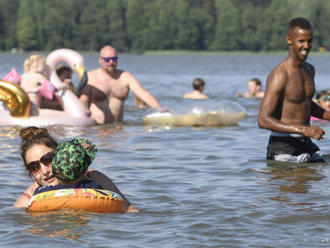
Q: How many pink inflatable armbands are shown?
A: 2